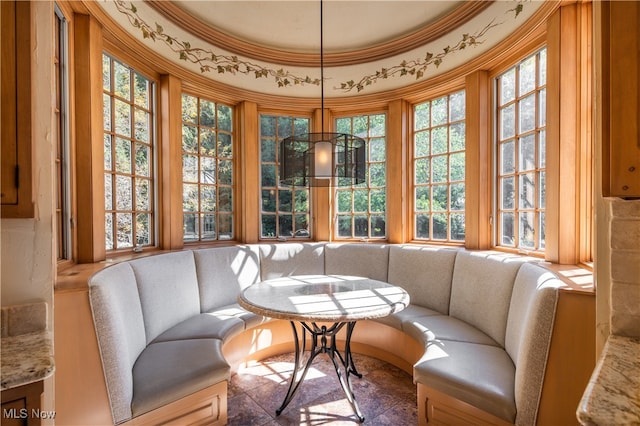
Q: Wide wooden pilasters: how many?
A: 7